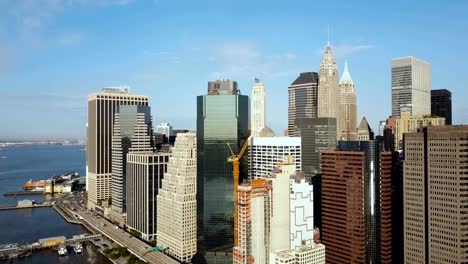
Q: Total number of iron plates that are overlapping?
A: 0